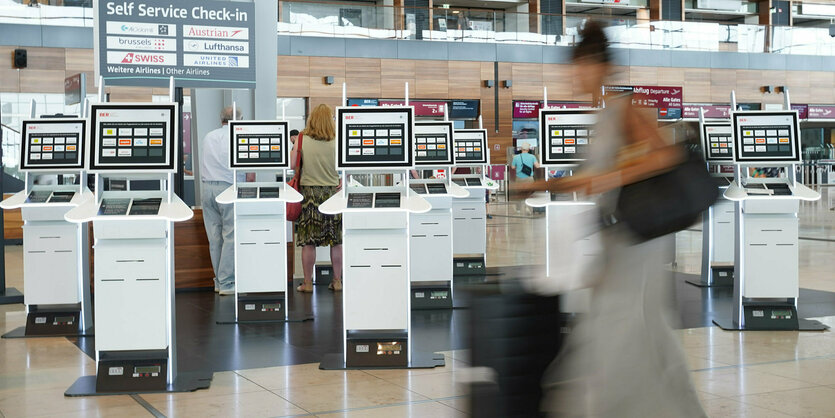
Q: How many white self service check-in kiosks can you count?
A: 9